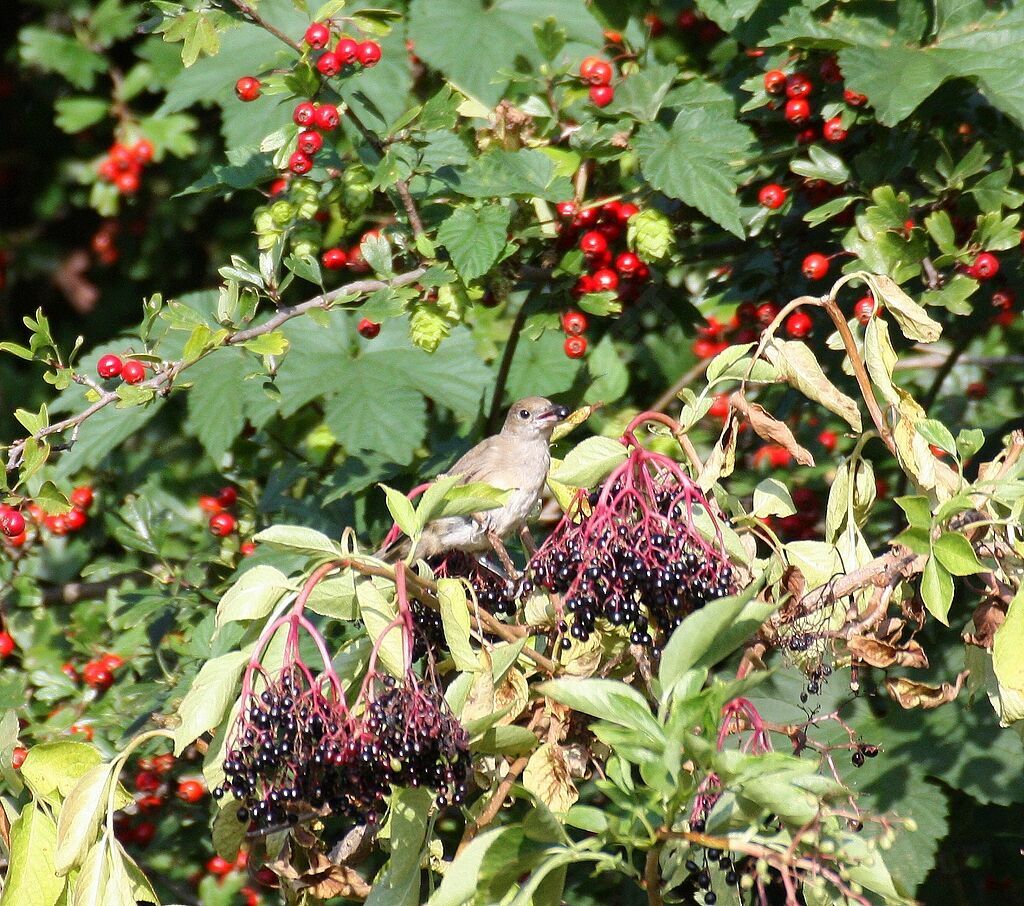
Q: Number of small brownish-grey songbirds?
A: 1